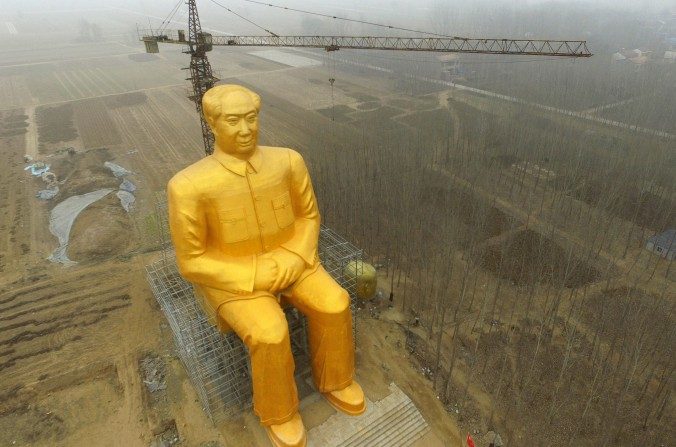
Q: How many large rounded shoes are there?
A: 2